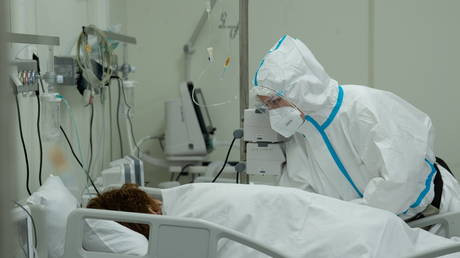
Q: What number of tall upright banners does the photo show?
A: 0